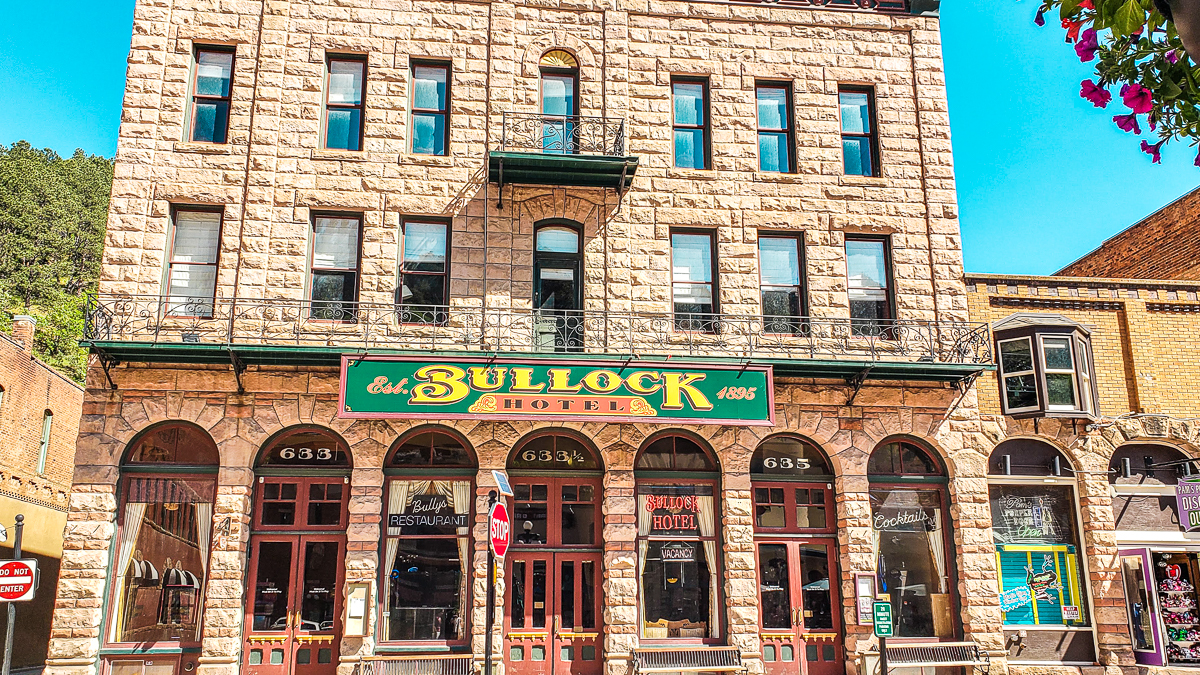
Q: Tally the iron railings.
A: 2